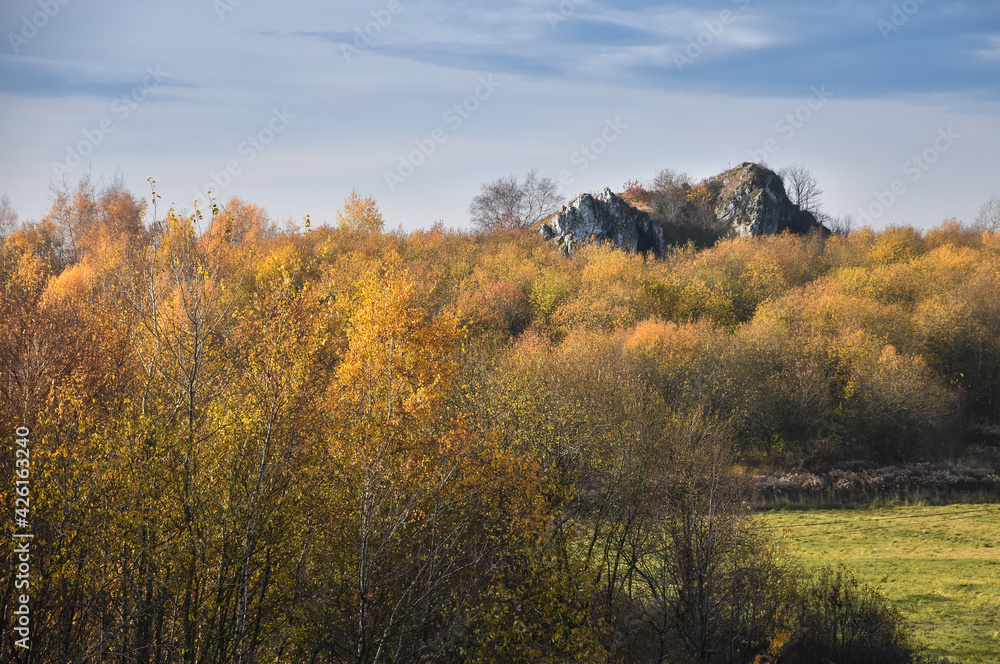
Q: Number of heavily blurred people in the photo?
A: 0